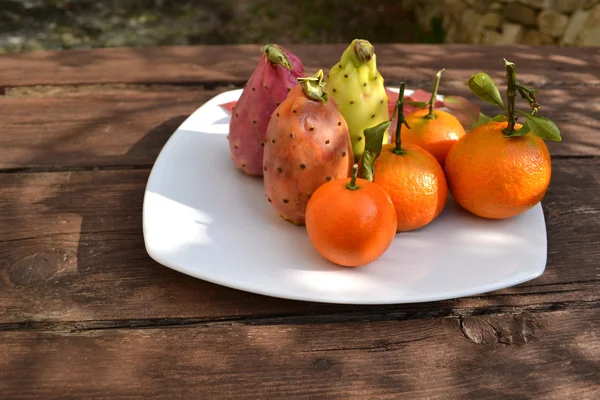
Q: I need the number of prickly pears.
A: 3